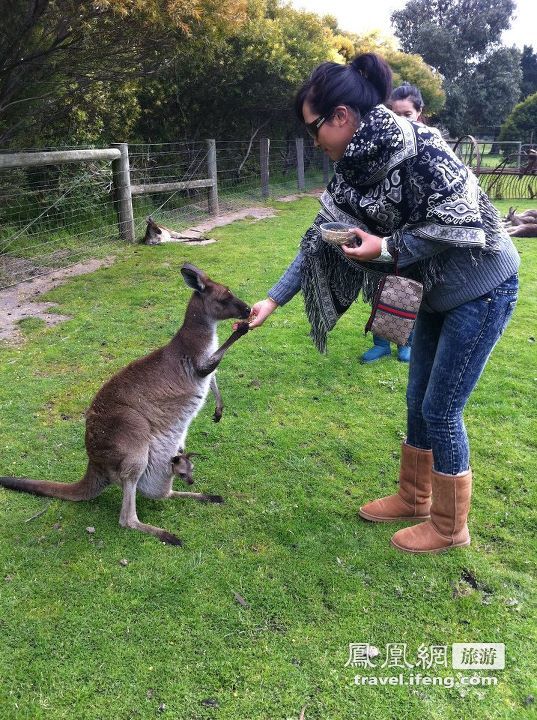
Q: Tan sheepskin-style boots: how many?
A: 2